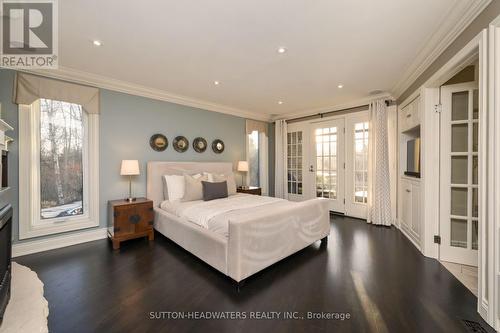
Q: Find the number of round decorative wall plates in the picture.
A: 4